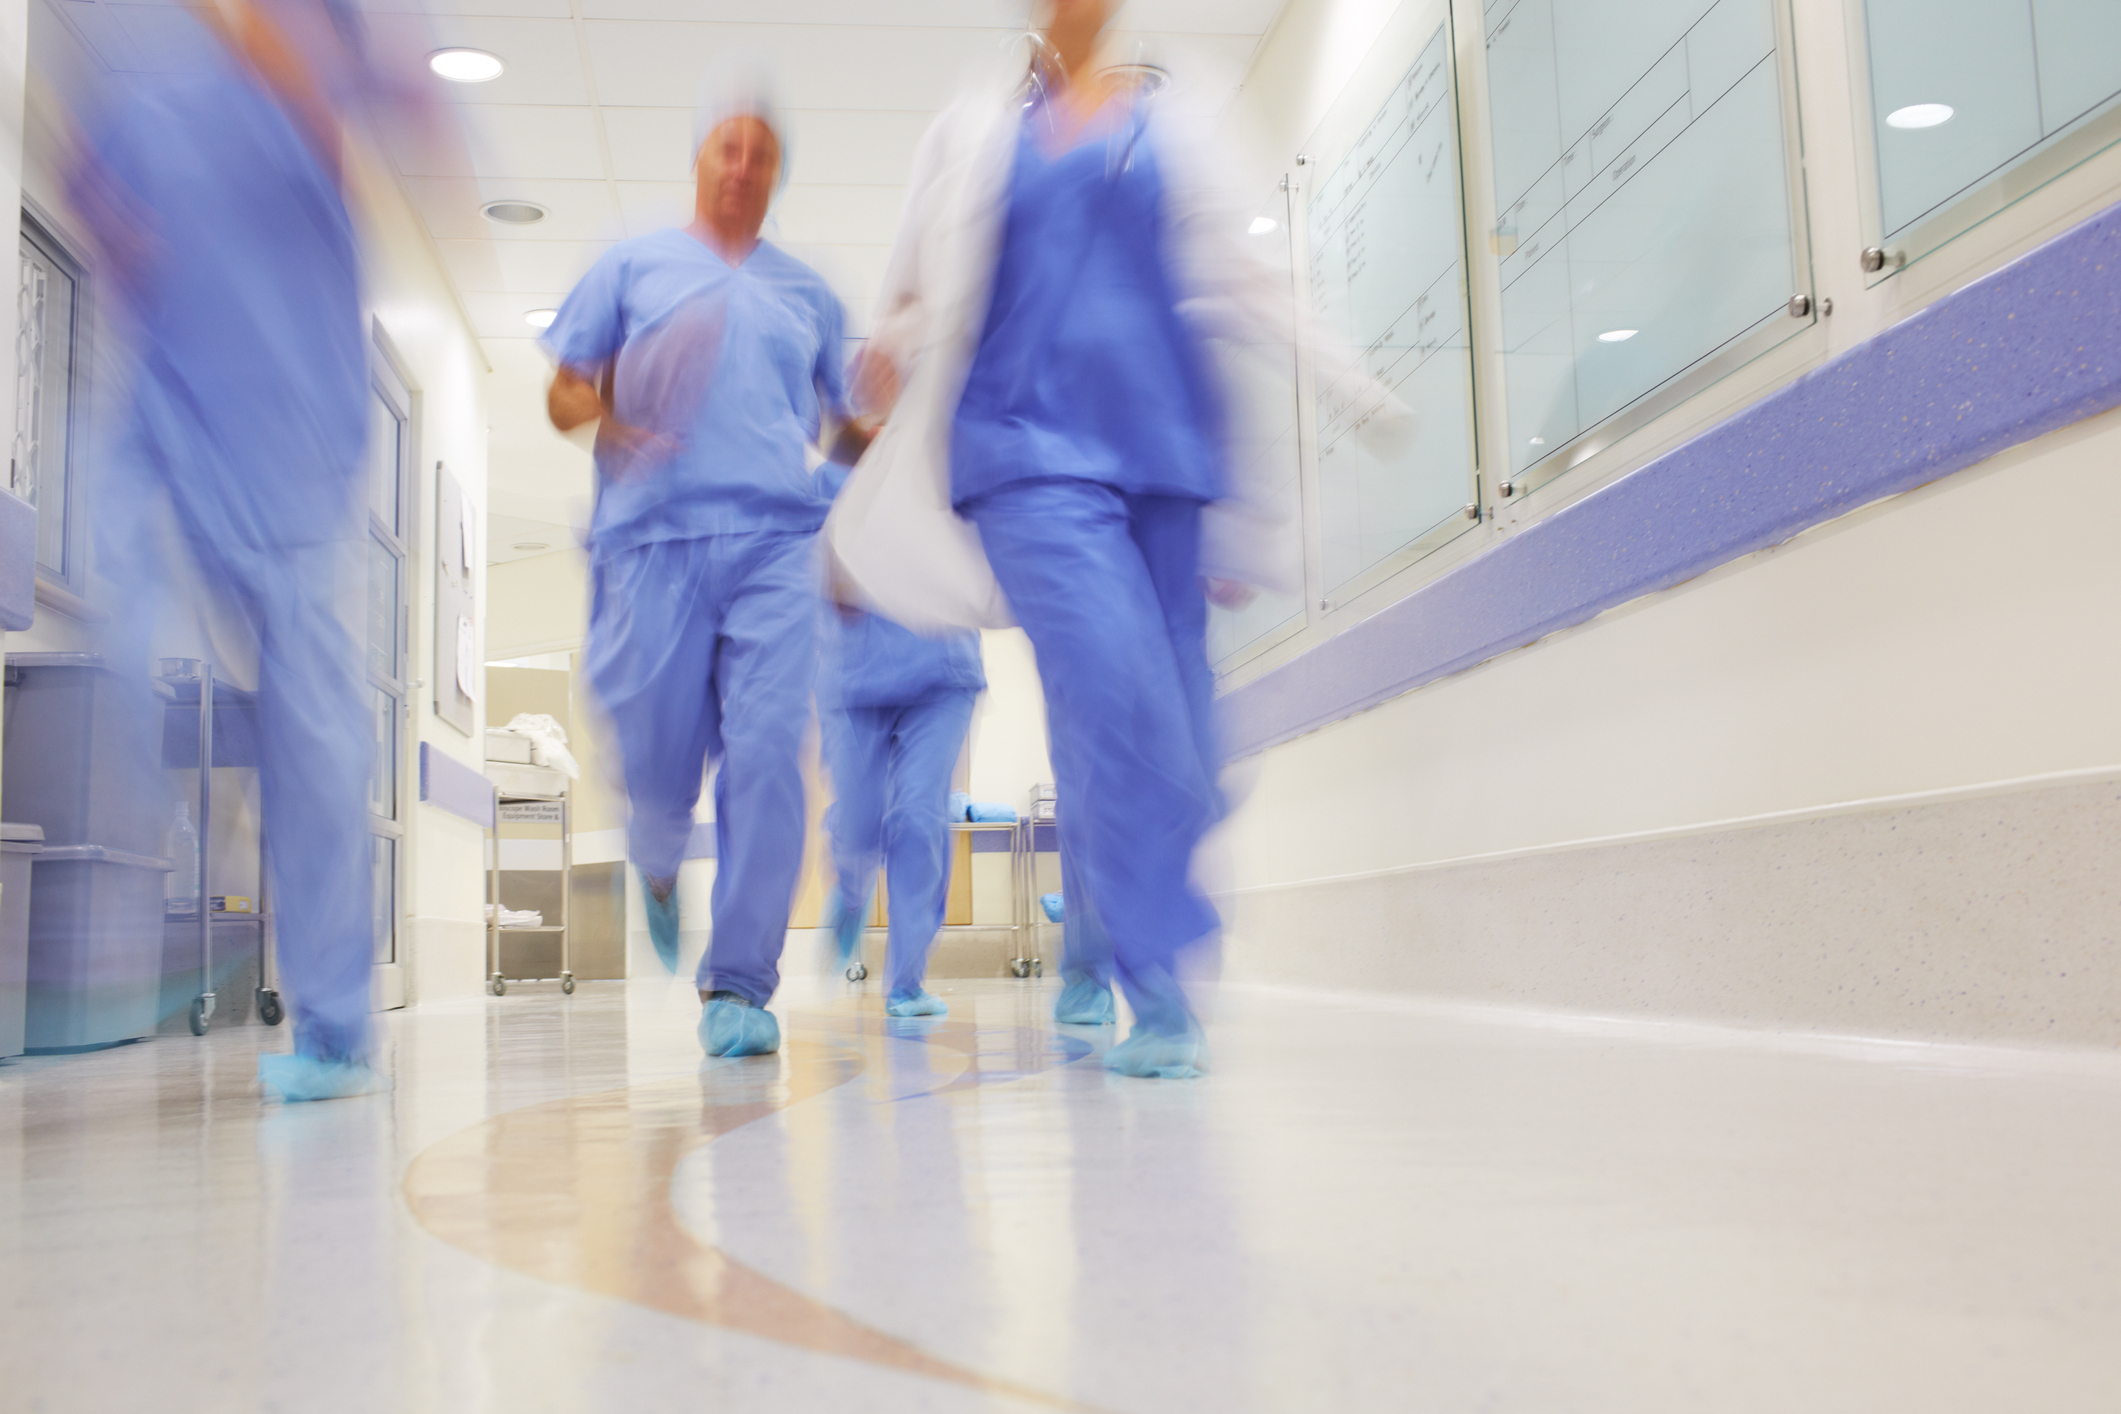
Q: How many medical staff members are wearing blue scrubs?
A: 4